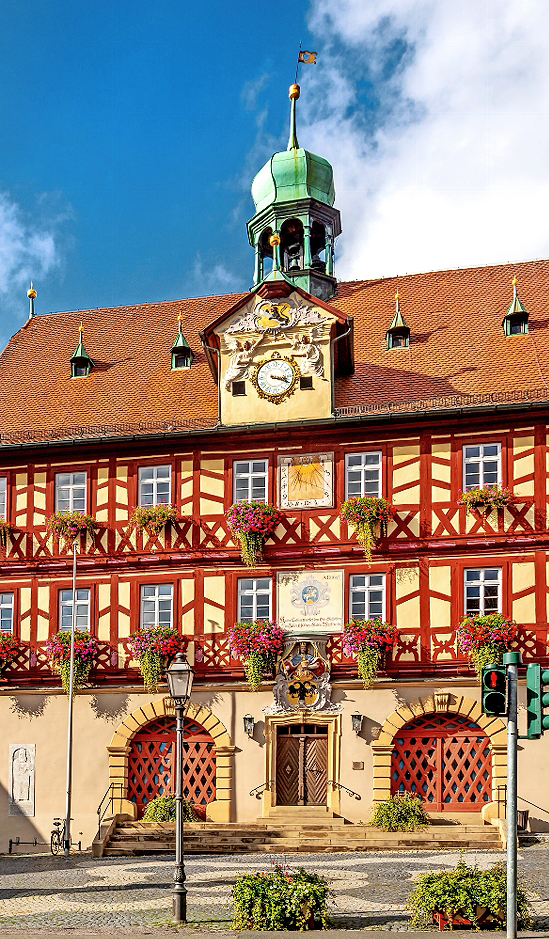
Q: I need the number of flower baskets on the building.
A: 12